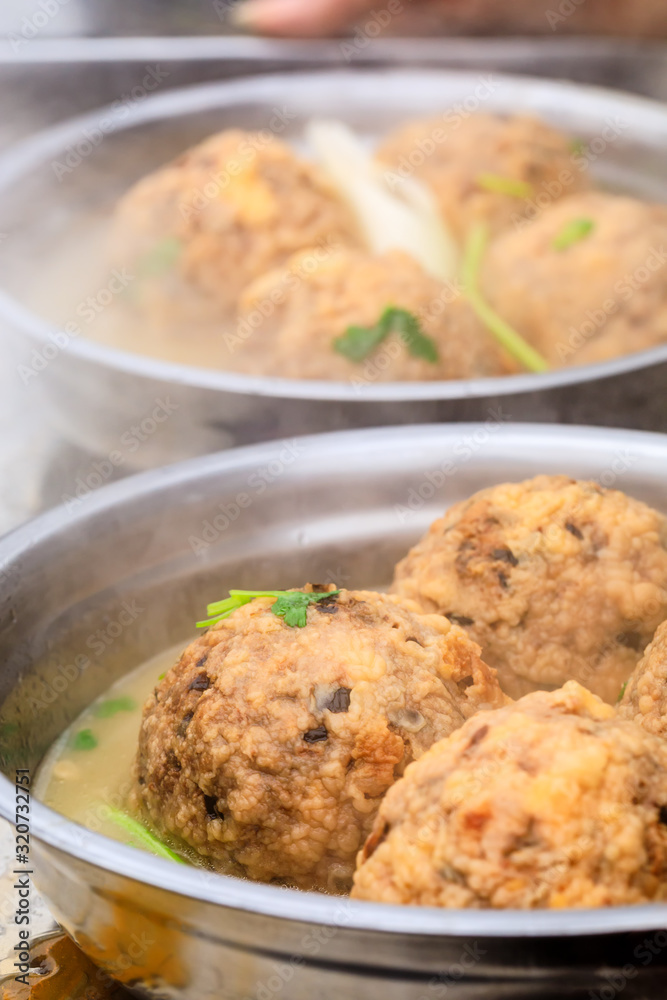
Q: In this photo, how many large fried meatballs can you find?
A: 8